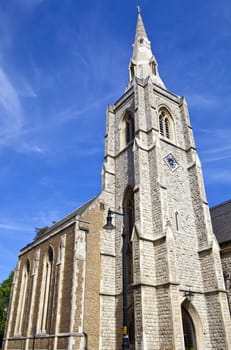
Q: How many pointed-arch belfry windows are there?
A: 2